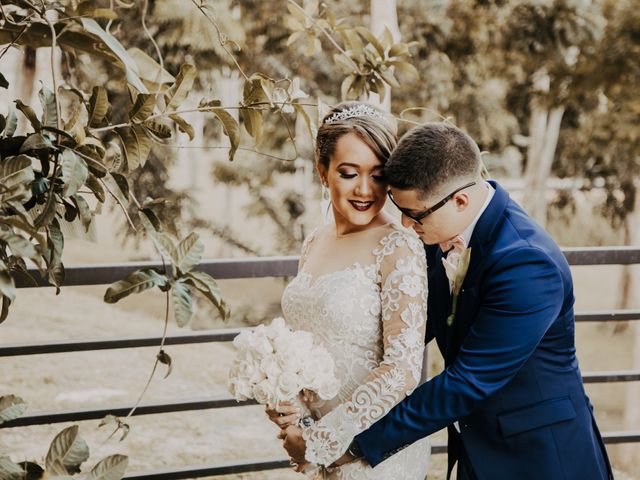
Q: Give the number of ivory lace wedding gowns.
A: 1